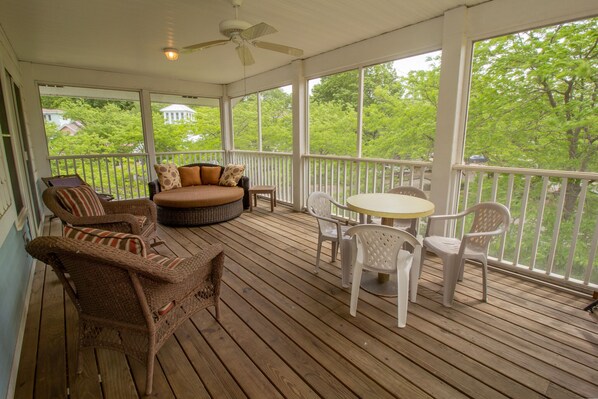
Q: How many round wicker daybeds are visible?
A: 1